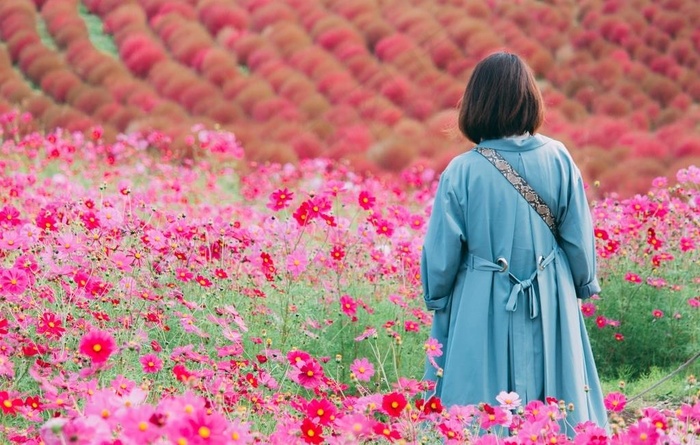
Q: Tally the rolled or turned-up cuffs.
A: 2